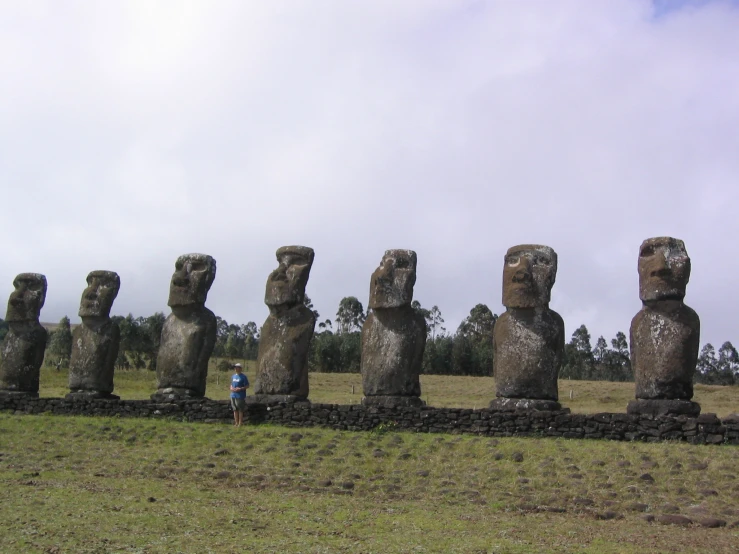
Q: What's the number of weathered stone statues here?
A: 7